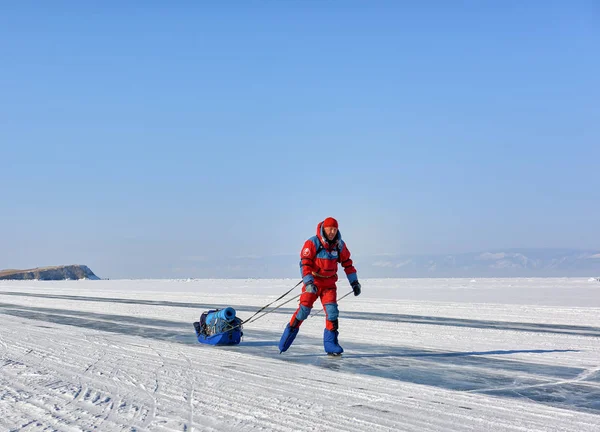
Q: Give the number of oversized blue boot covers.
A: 2